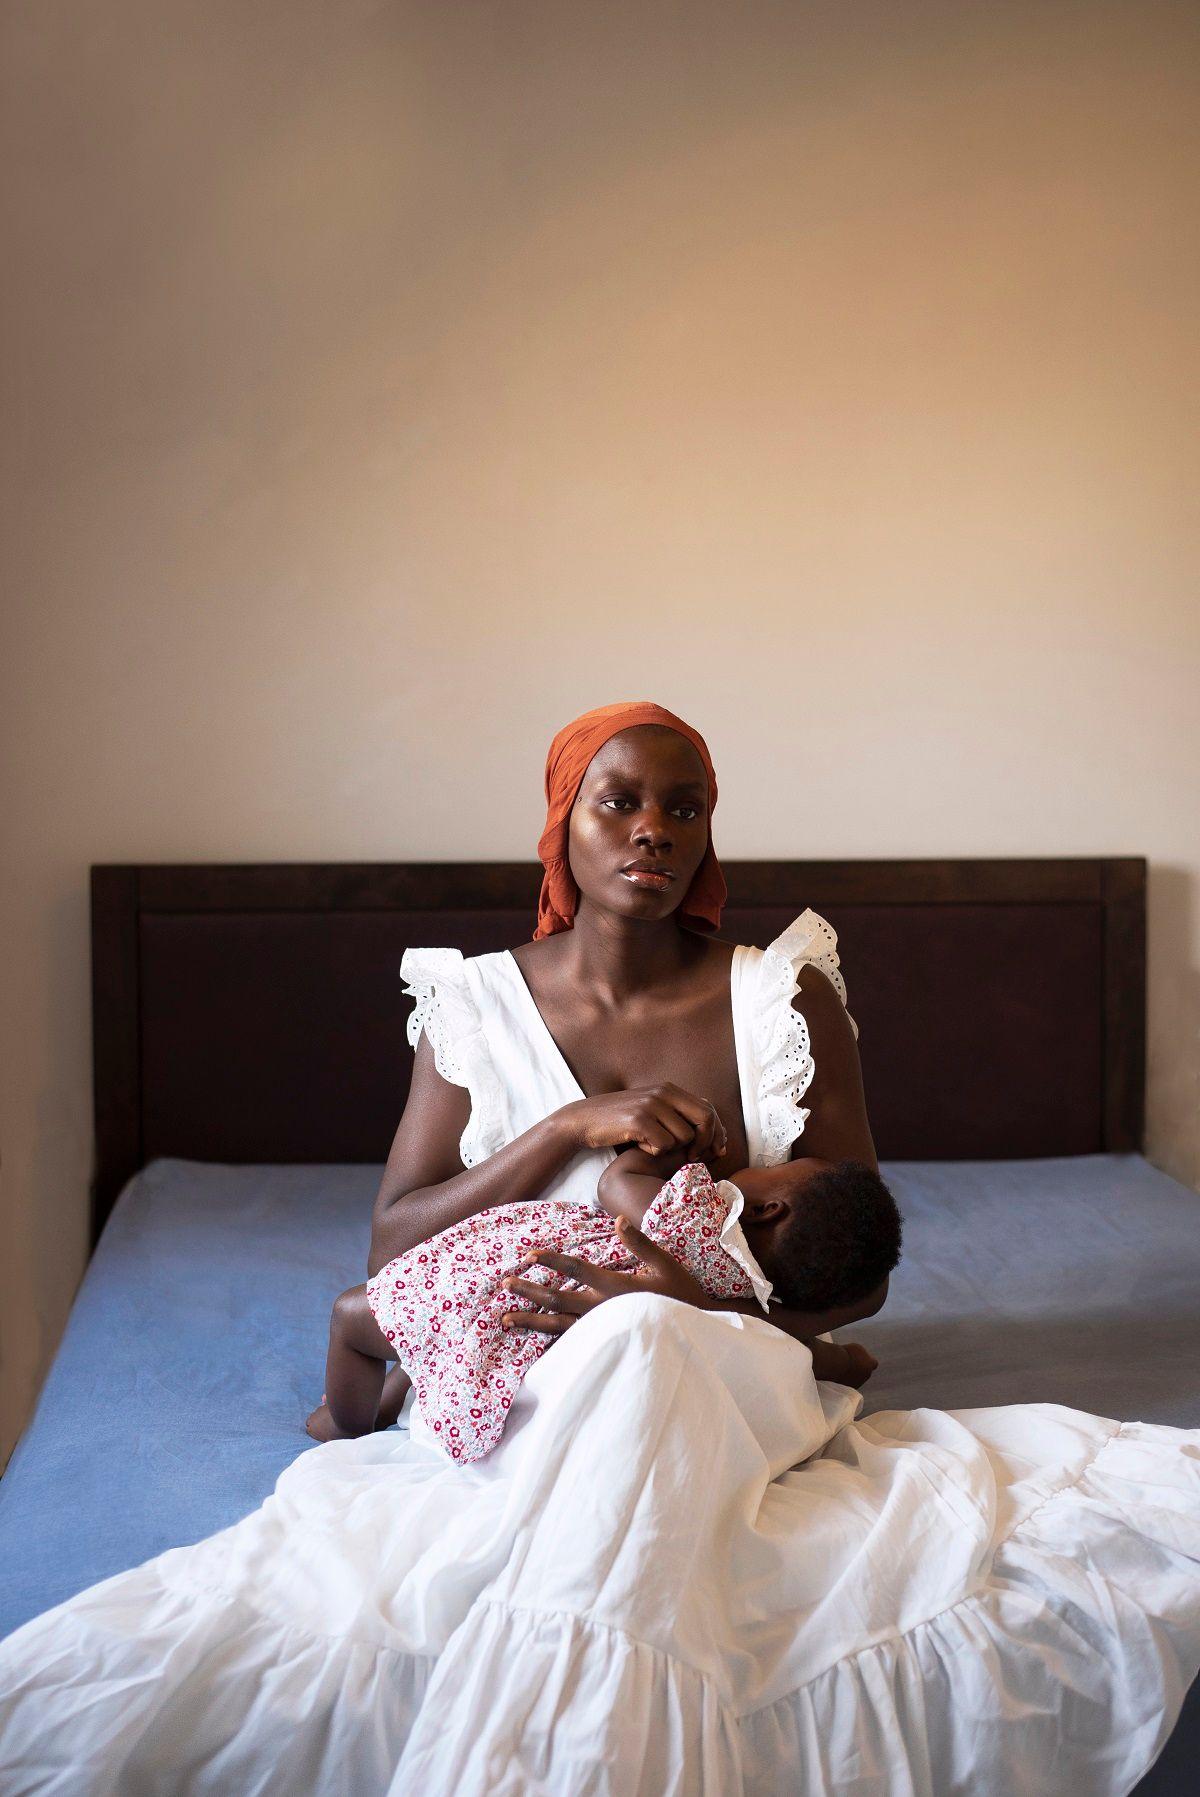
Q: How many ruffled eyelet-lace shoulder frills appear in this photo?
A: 2